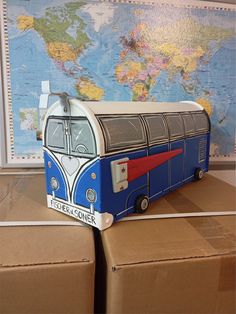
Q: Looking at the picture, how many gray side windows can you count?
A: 5